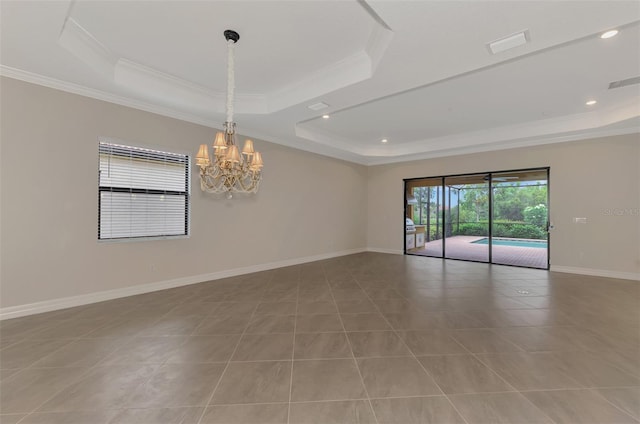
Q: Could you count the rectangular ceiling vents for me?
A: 3